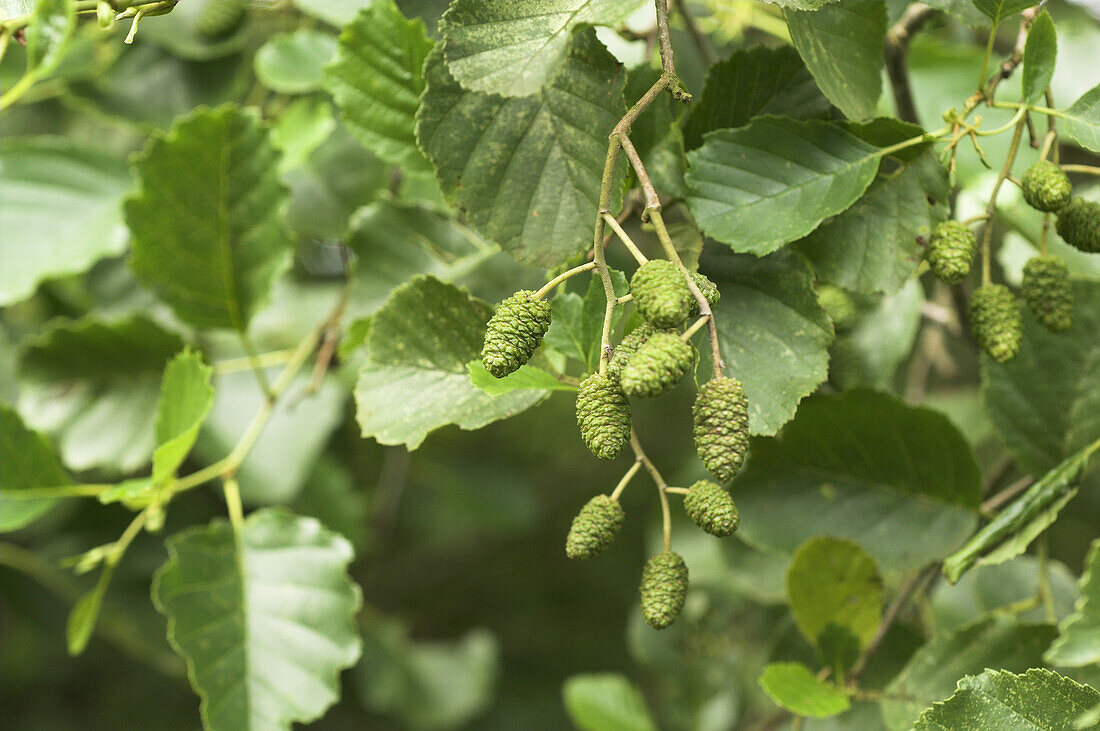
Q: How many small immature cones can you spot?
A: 15